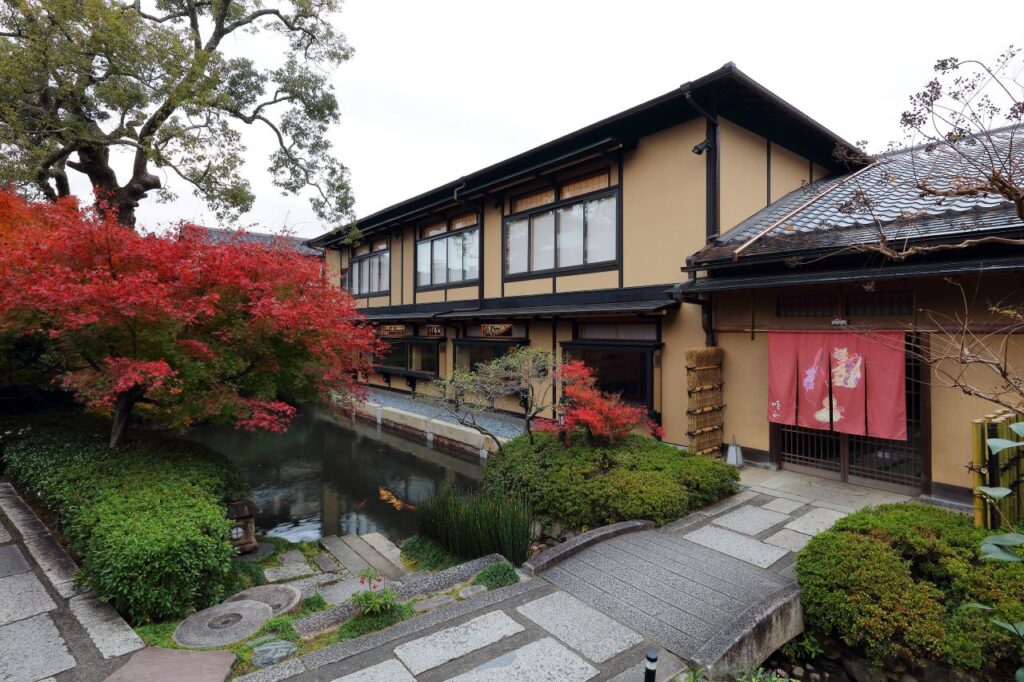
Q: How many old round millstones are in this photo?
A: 2